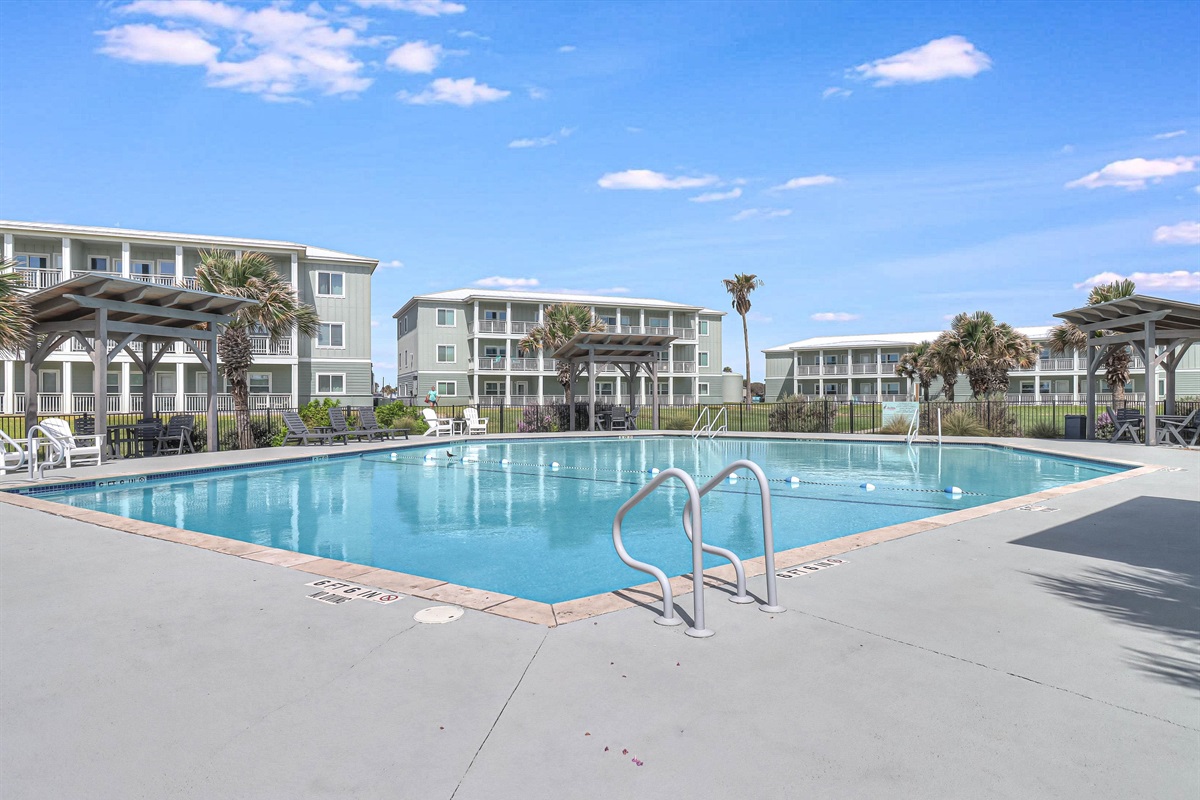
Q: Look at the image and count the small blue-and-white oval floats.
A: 10